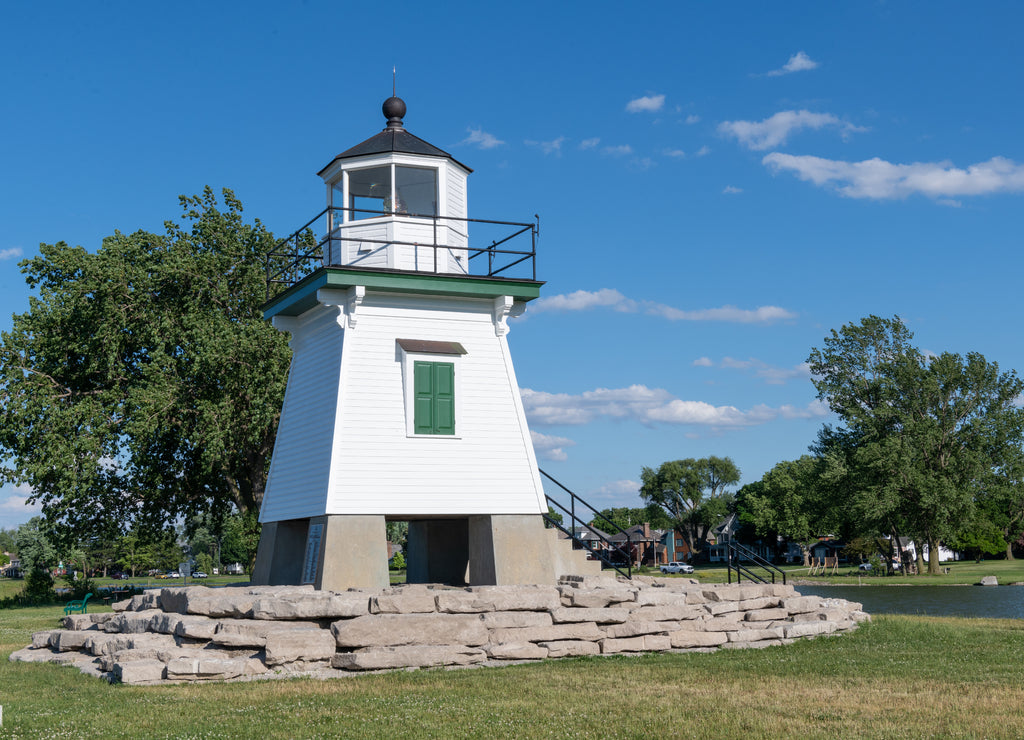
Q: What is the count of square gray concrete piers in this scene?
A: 4